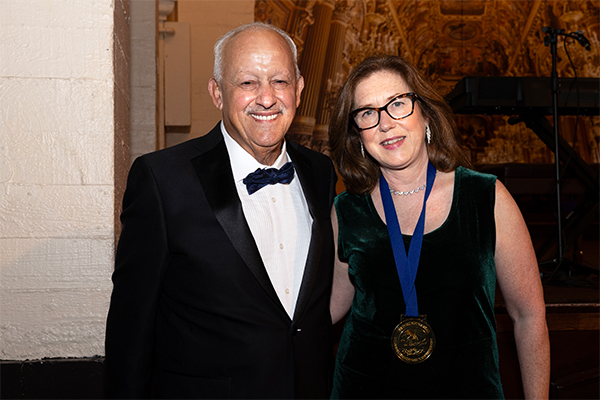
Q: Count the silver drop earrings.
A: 2